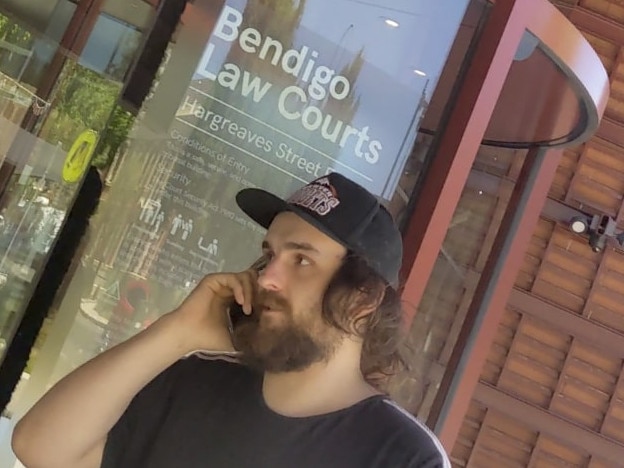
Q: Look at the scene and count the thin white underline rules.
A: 2